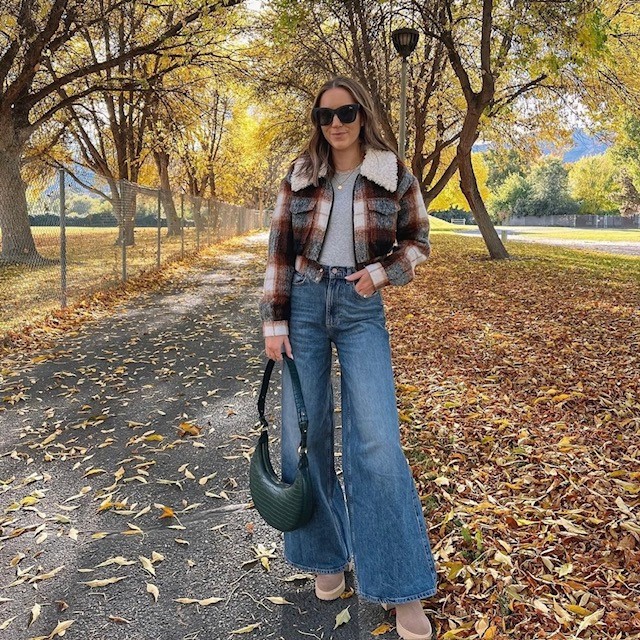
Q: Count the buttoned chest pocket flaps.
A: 2